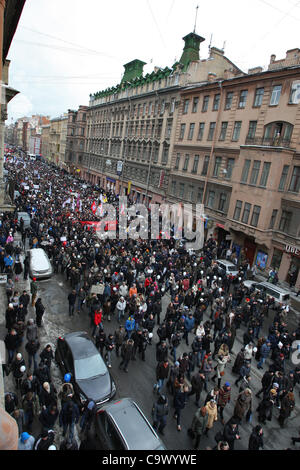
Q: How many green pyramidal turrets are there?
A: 2